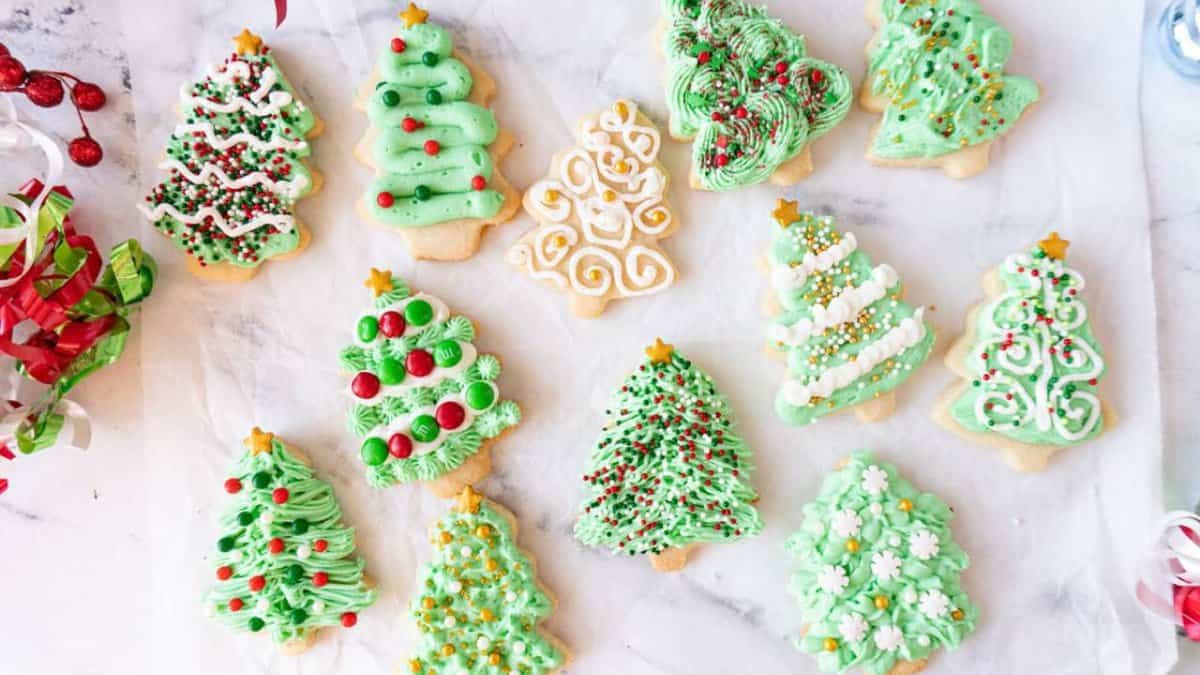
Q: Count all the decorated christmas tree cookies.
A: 12